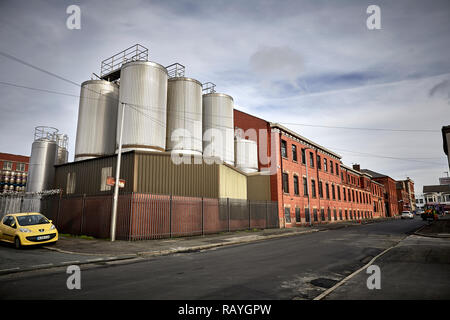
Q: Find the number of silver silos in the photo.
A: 7